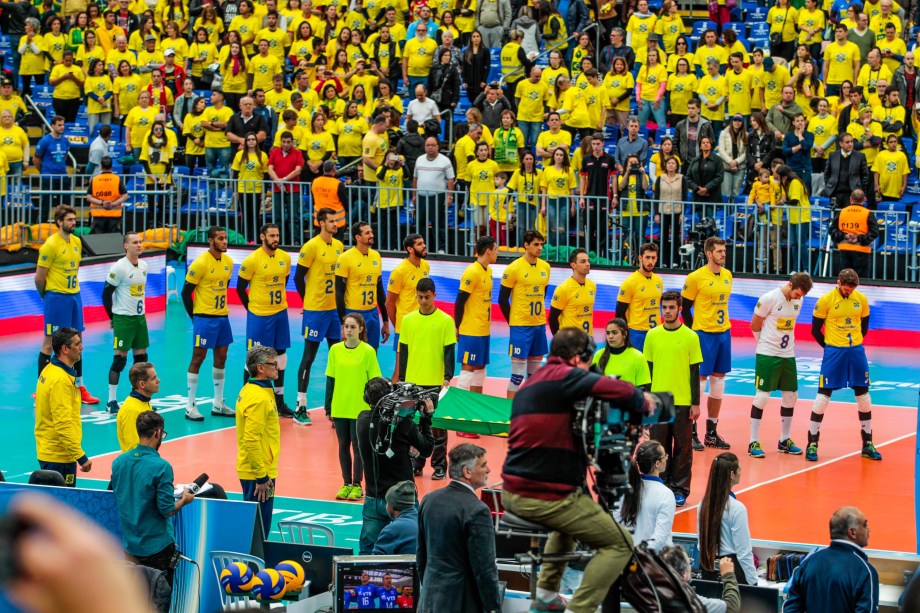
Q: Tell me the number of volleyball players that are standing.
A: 14